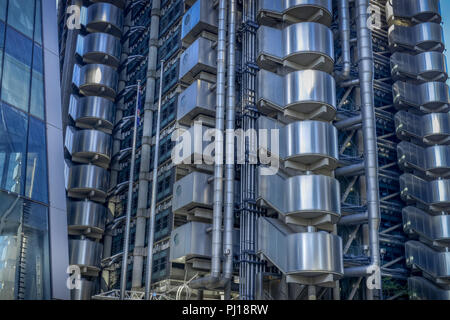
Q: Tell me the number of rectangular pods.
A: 6